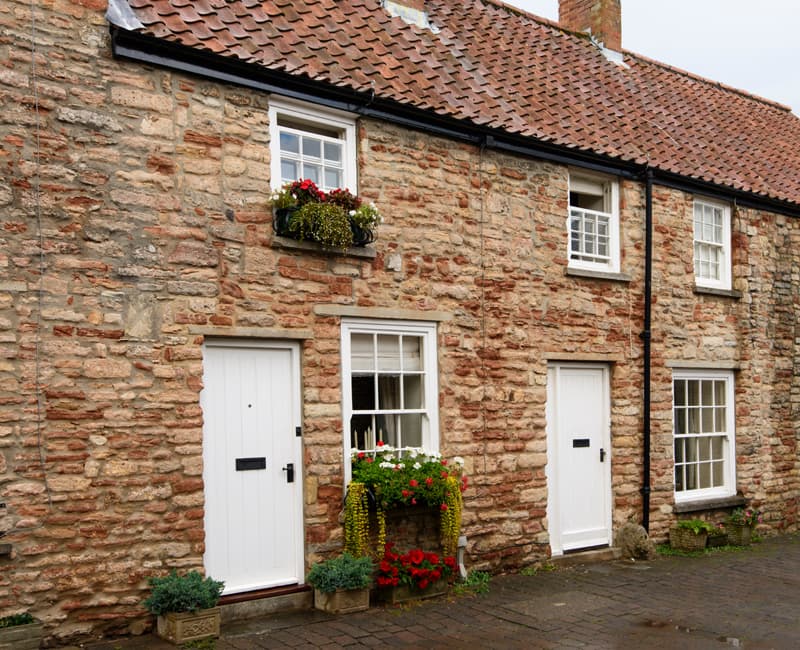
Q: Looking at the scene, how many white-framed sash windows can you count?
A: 5